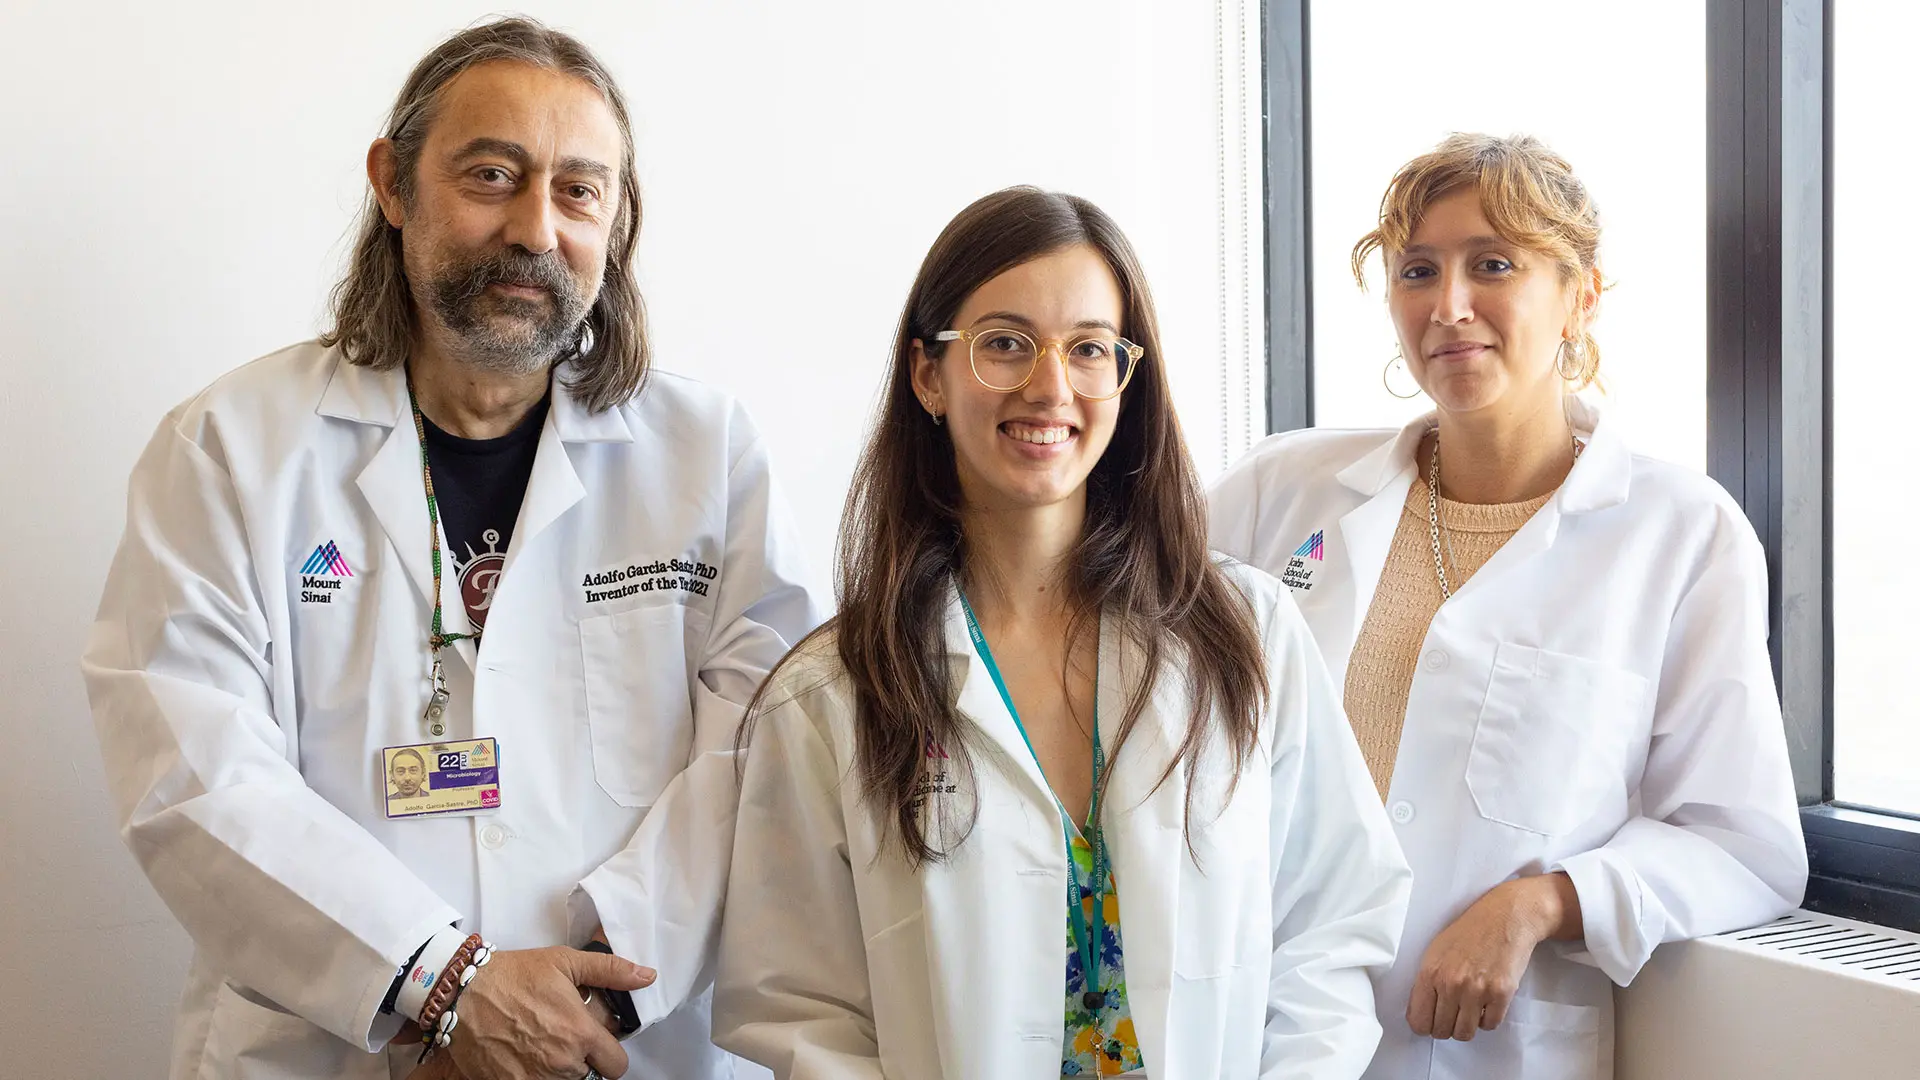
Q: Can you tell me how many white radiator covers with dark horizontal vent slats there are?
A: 1